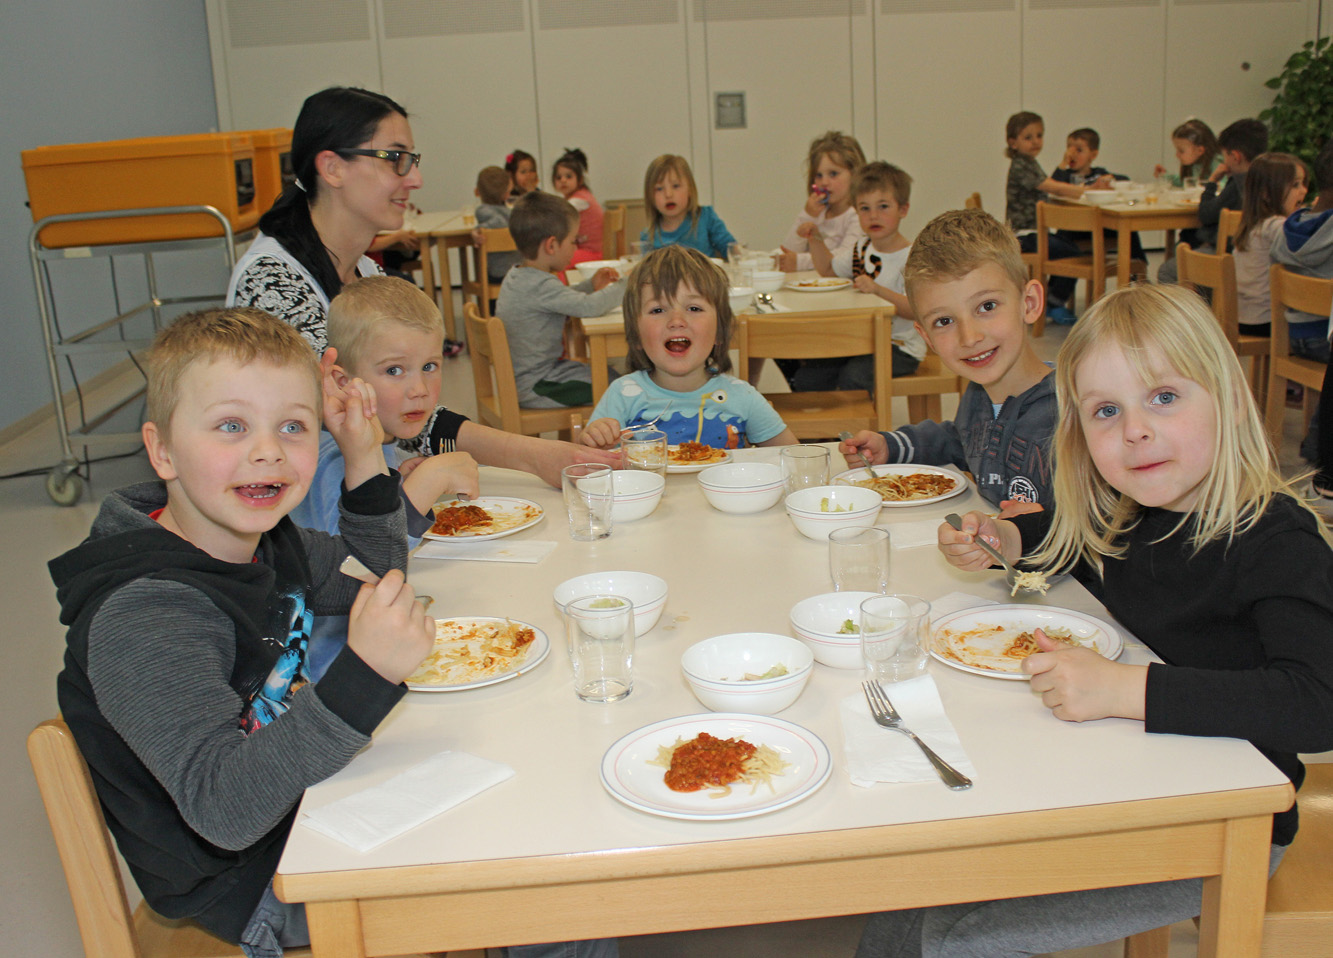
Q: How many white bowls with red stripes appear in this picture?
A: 6